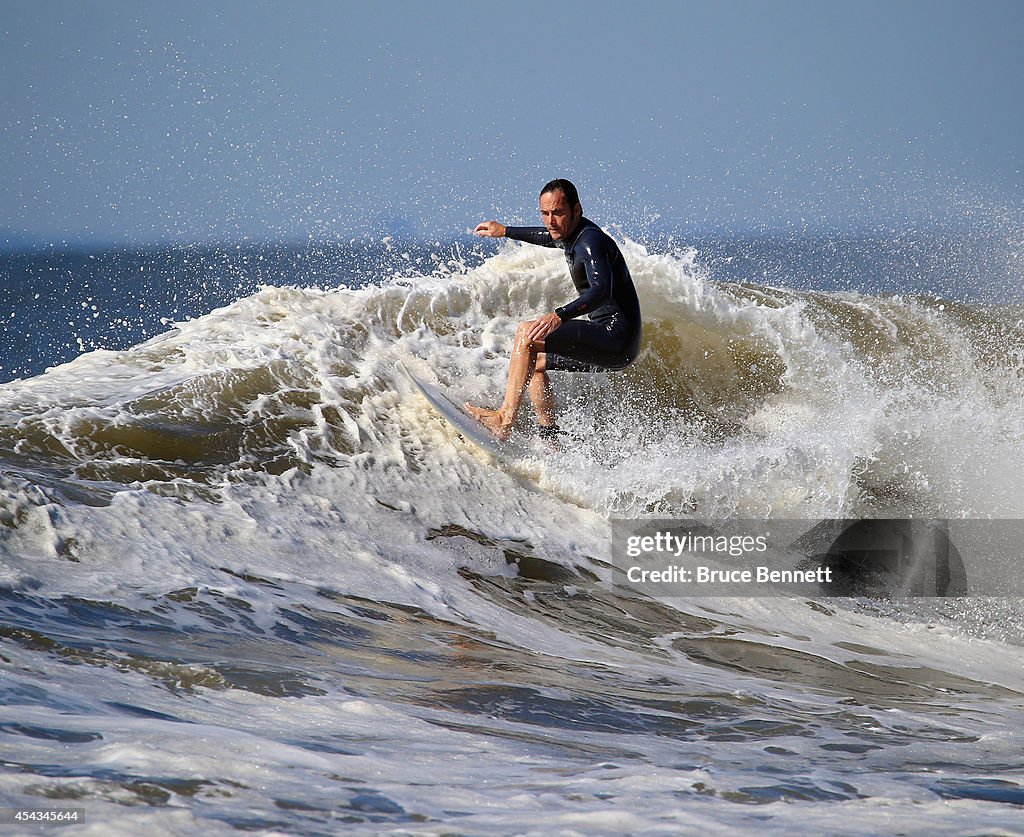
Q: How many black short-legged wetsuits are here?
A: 1